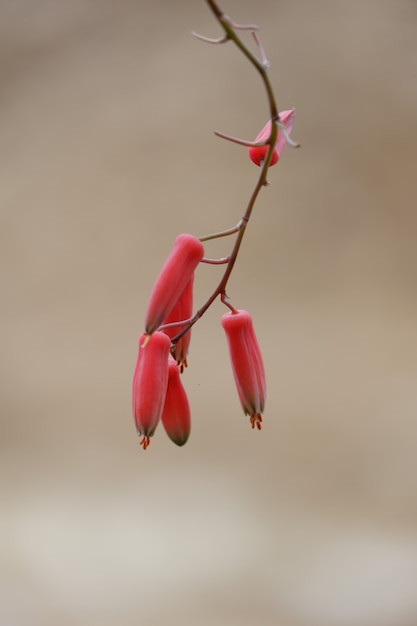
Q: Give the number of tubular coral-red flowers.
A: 6